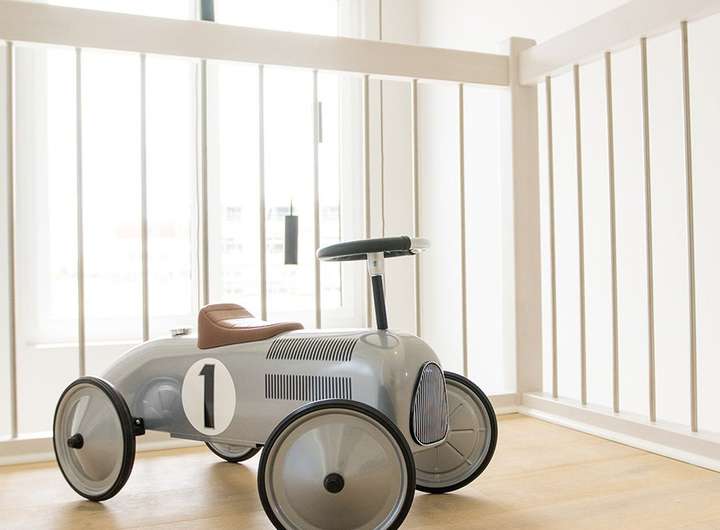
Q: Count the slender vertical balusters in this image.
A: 14